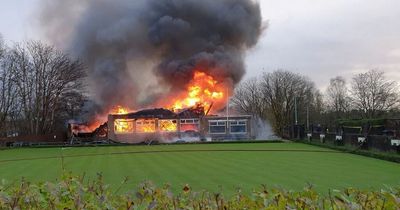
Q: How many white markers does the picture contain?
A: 5